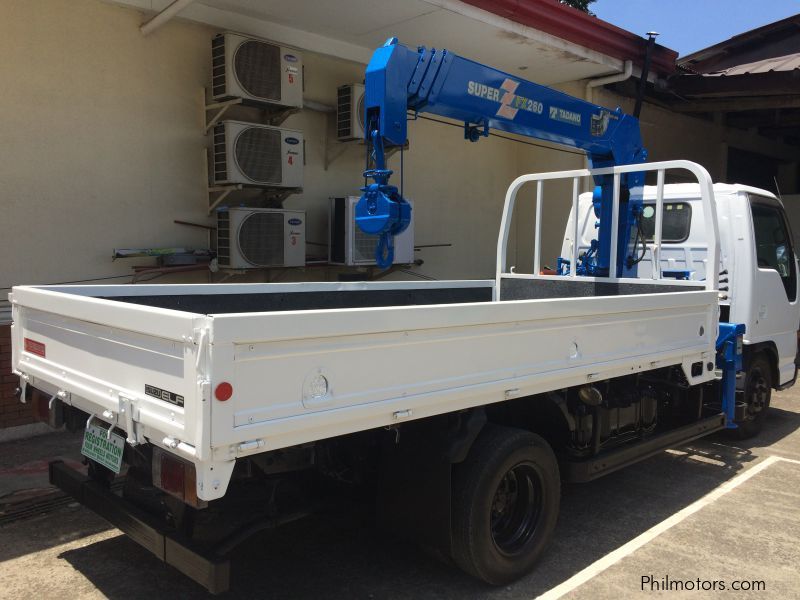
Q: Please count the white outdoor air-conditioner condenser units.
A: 5